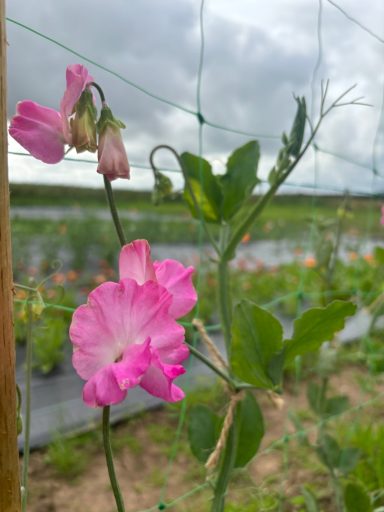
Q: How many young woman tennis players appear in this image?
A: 0